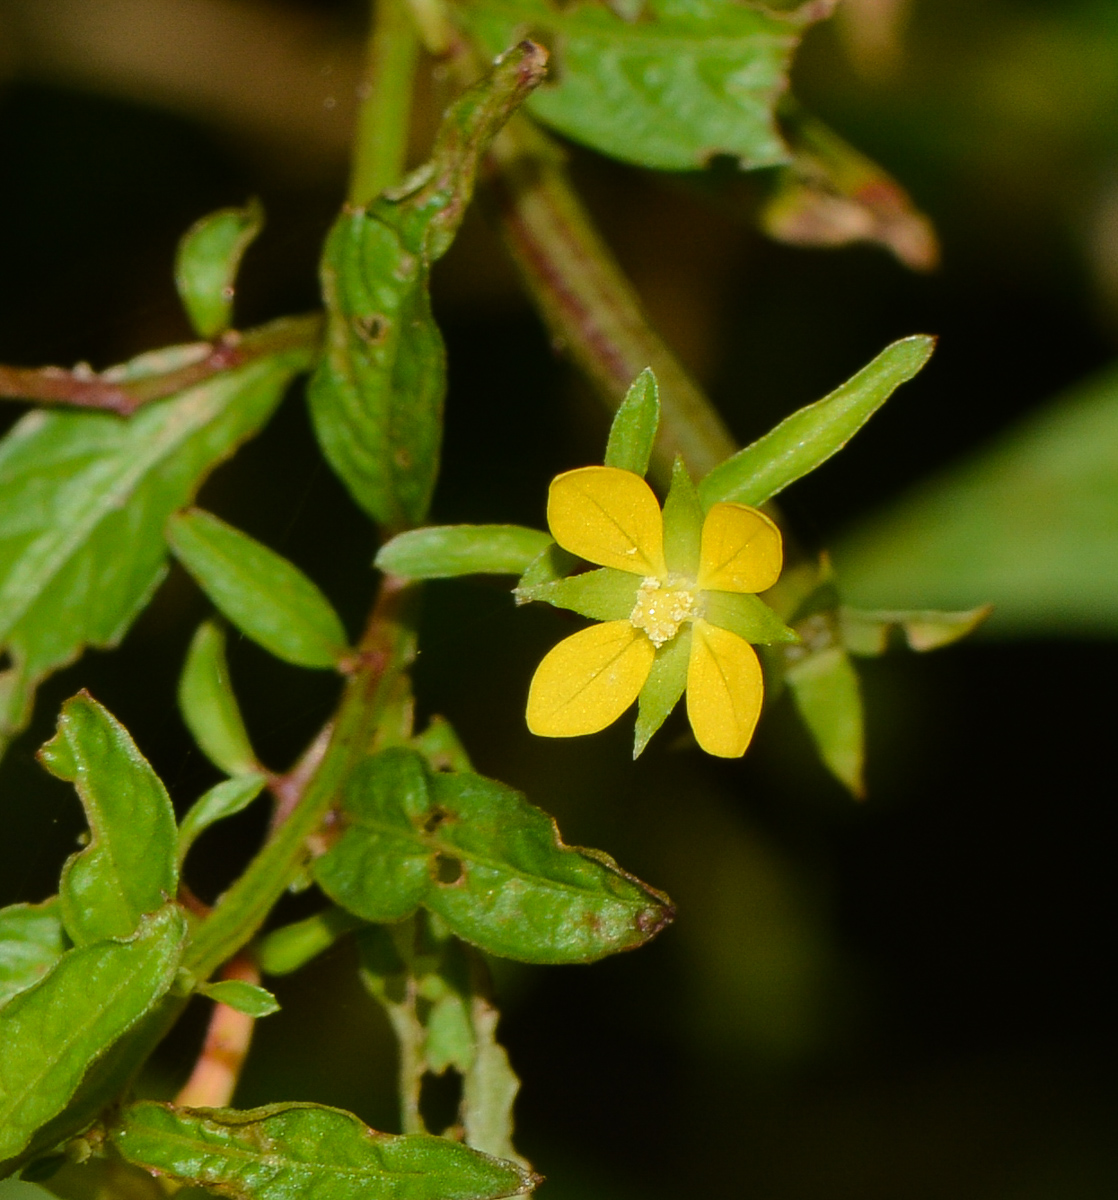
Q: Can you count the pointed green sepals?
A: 4